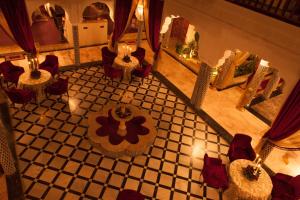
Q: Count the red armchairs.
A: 12